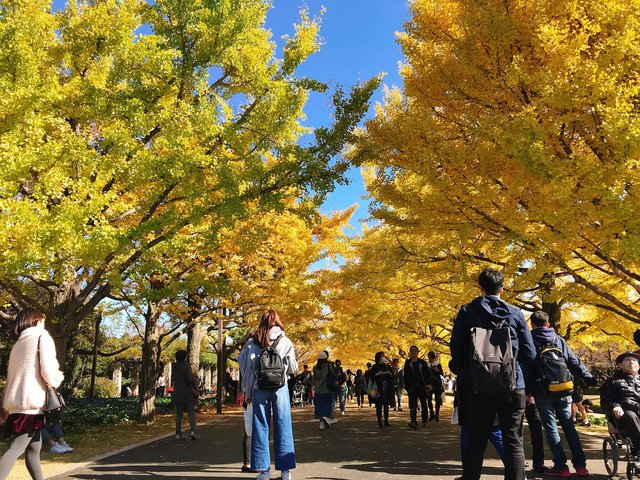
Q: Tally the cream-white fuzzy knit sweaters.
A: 1